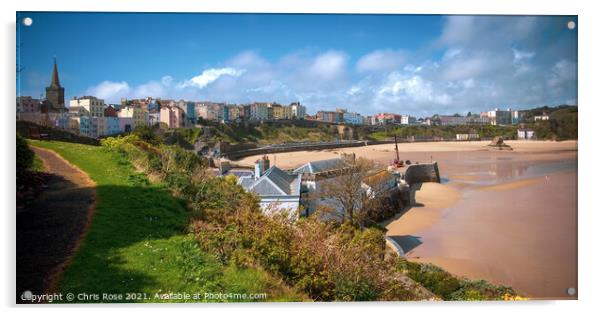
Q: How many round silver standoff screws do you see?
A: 4